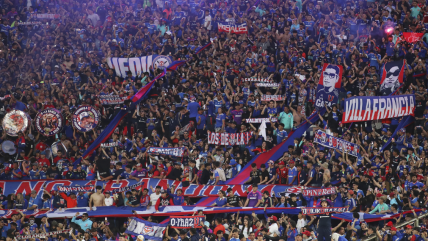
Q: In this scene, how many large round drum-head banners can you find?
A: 3